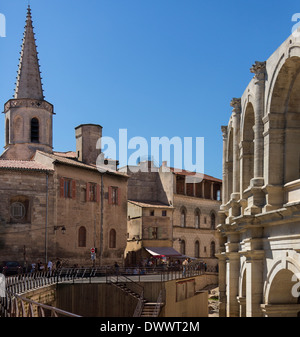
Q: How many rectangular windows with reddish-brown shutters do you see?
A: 3